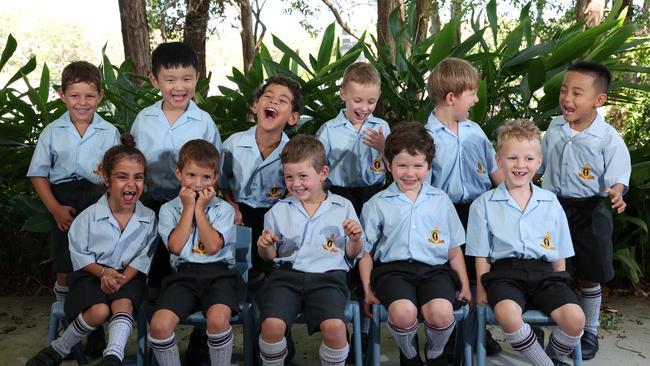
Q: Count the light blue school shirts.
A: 11